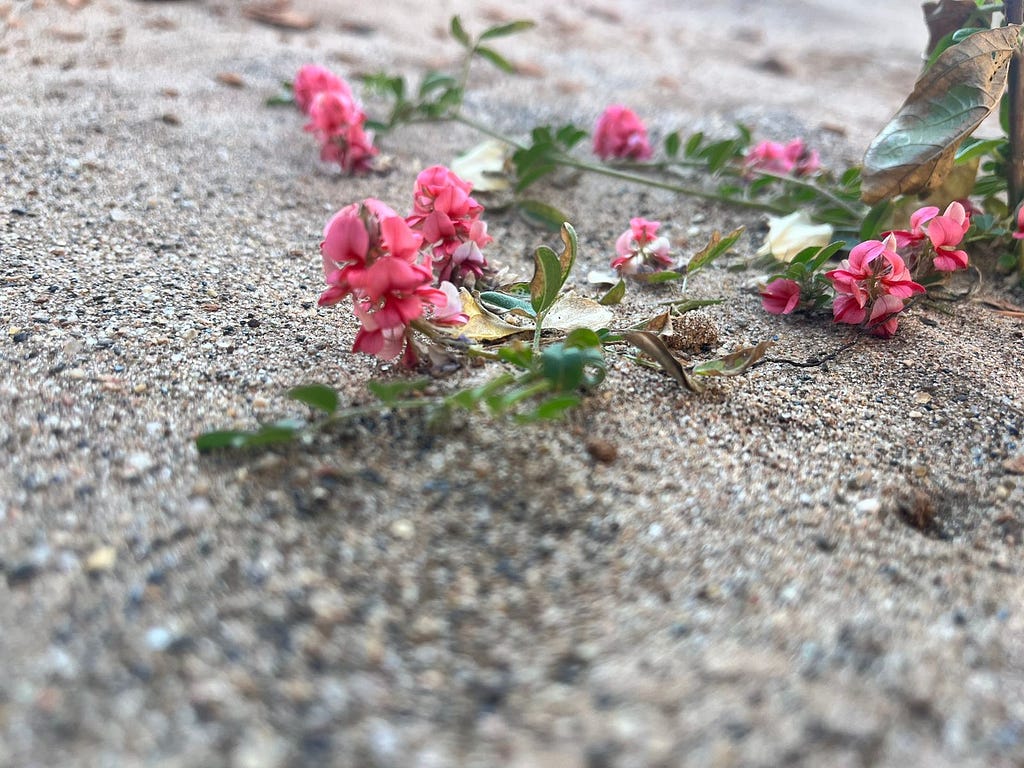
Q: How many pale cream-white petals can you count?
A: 2